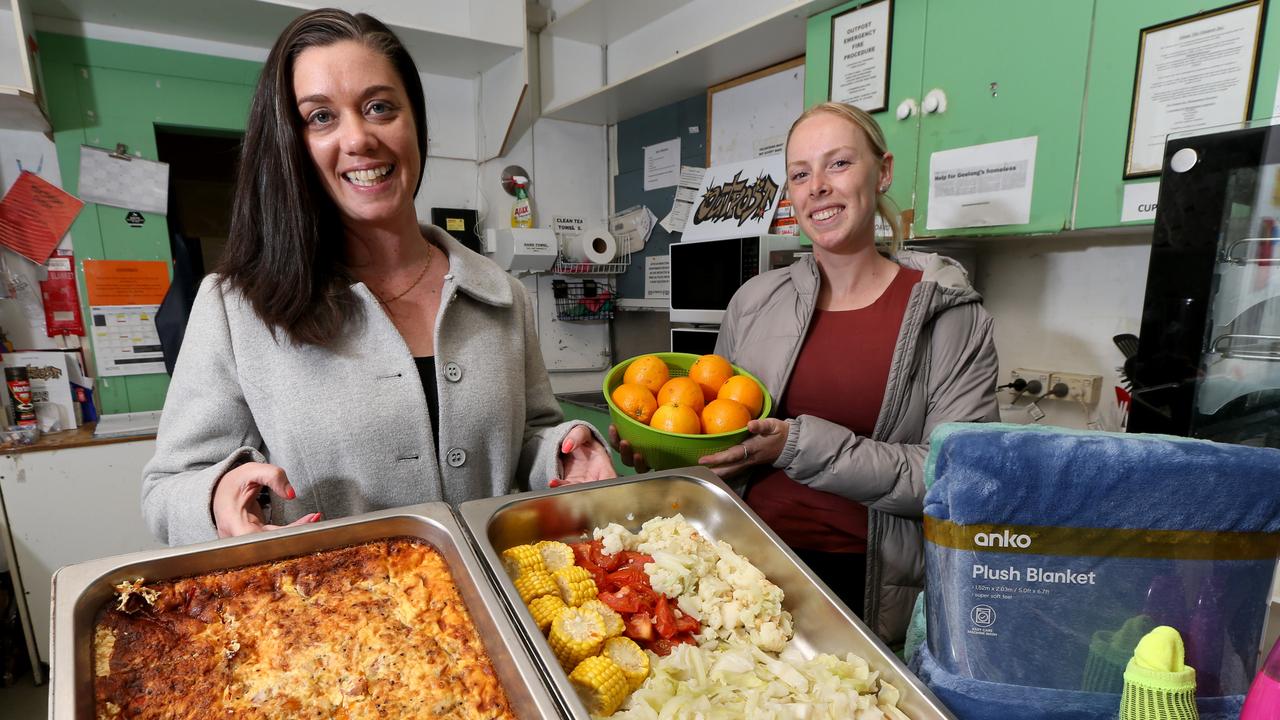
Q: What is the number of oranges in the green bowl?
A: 7